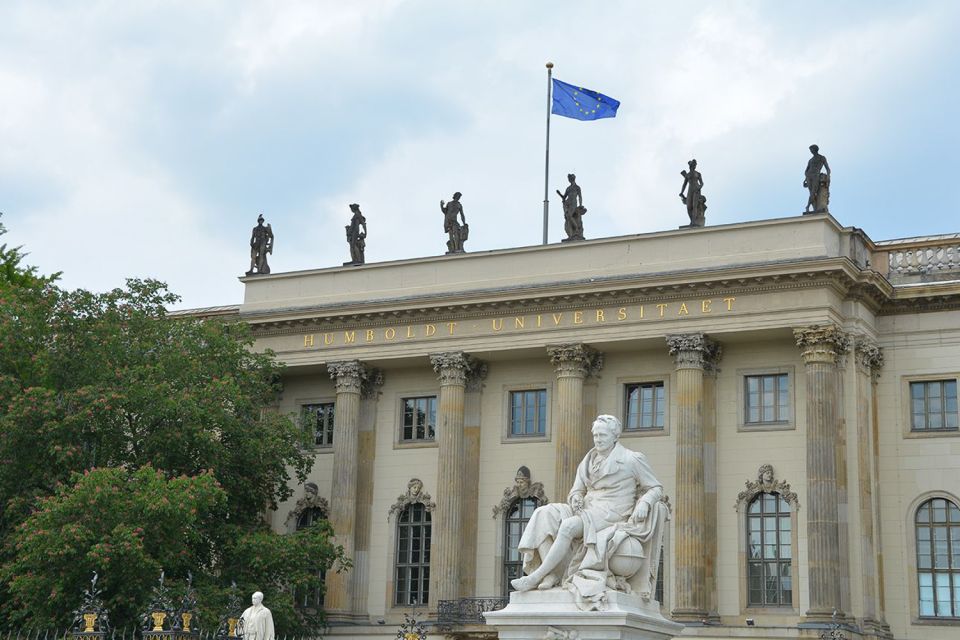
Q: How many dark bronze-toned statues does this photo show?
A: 6